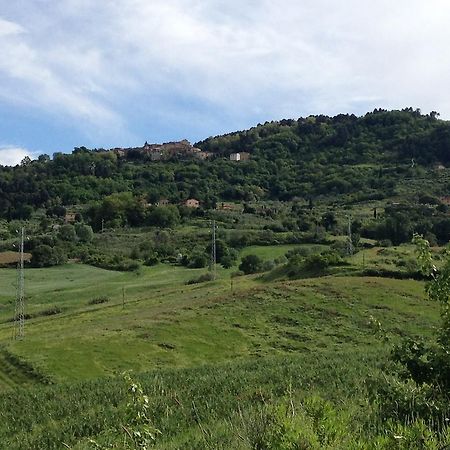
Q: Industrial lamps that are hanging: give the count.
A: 0